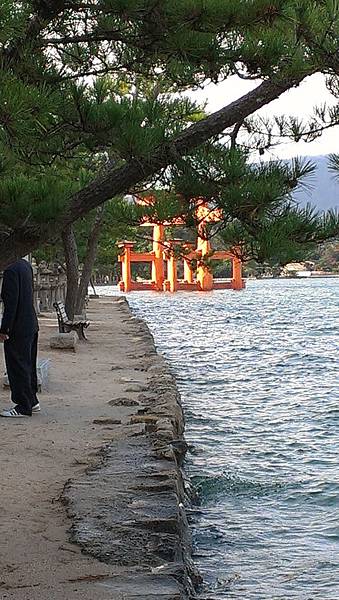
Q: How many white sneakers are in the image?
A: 2